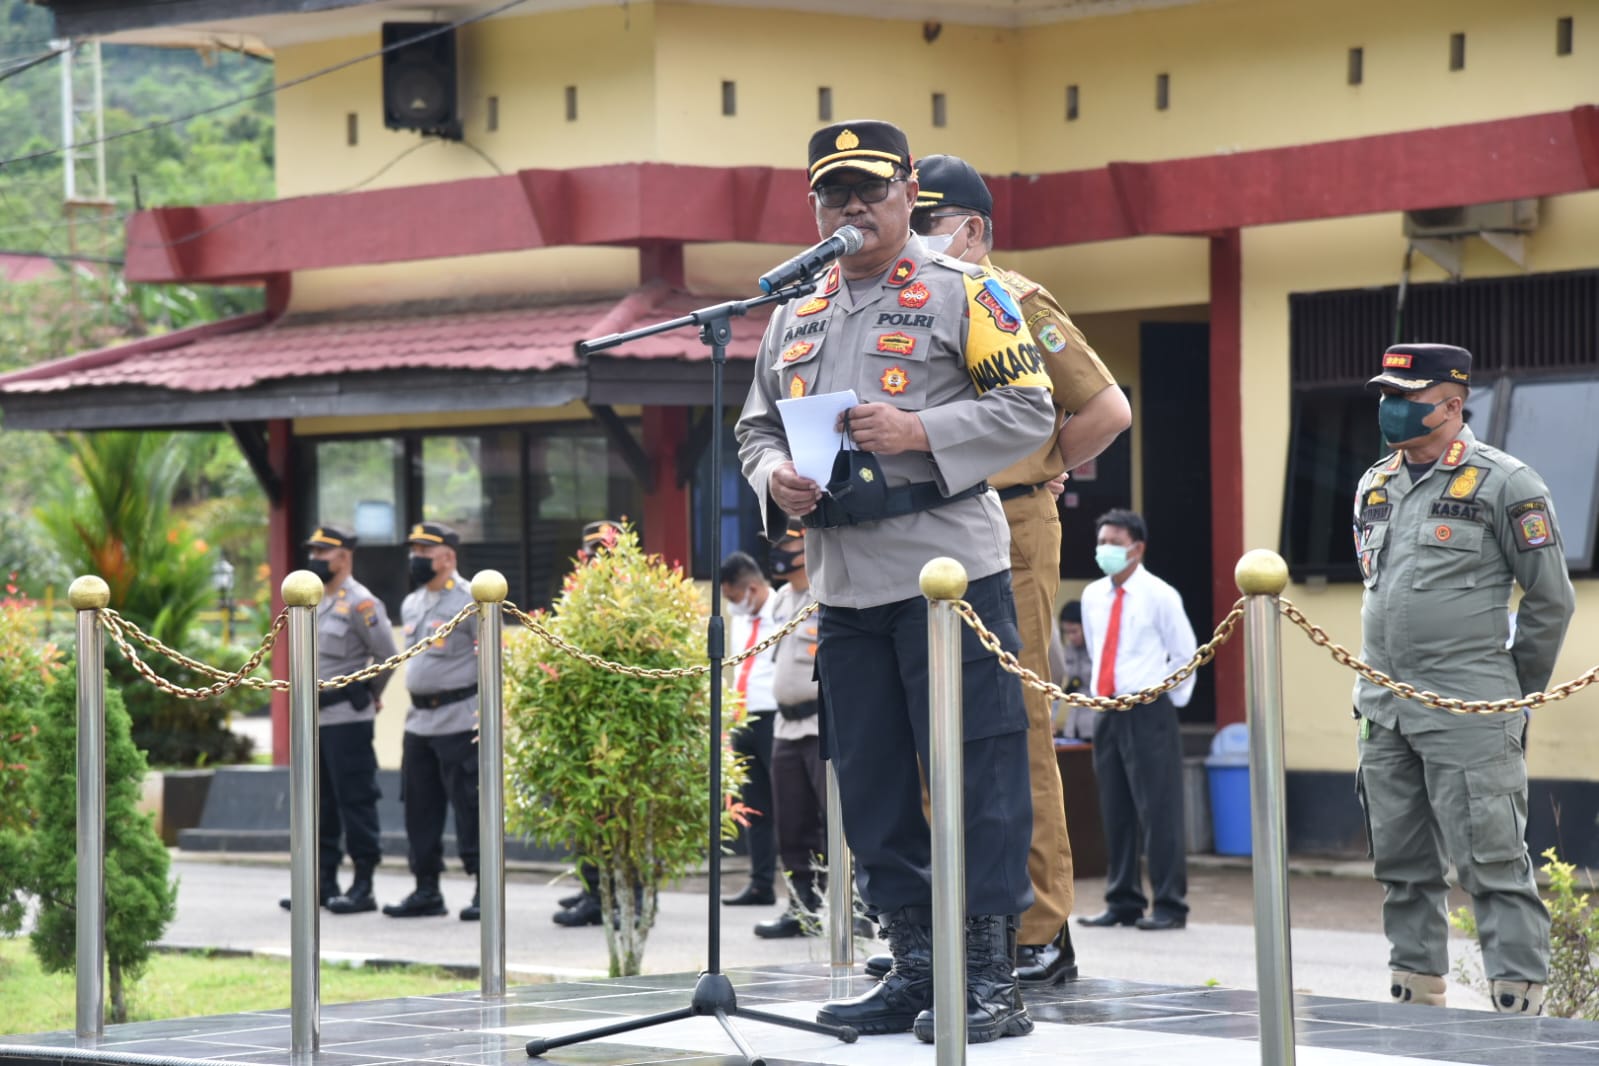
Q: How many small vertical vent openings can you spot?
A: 11